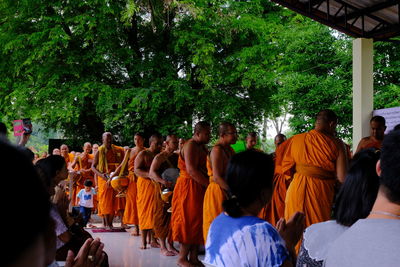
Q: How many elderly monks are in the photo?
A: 1